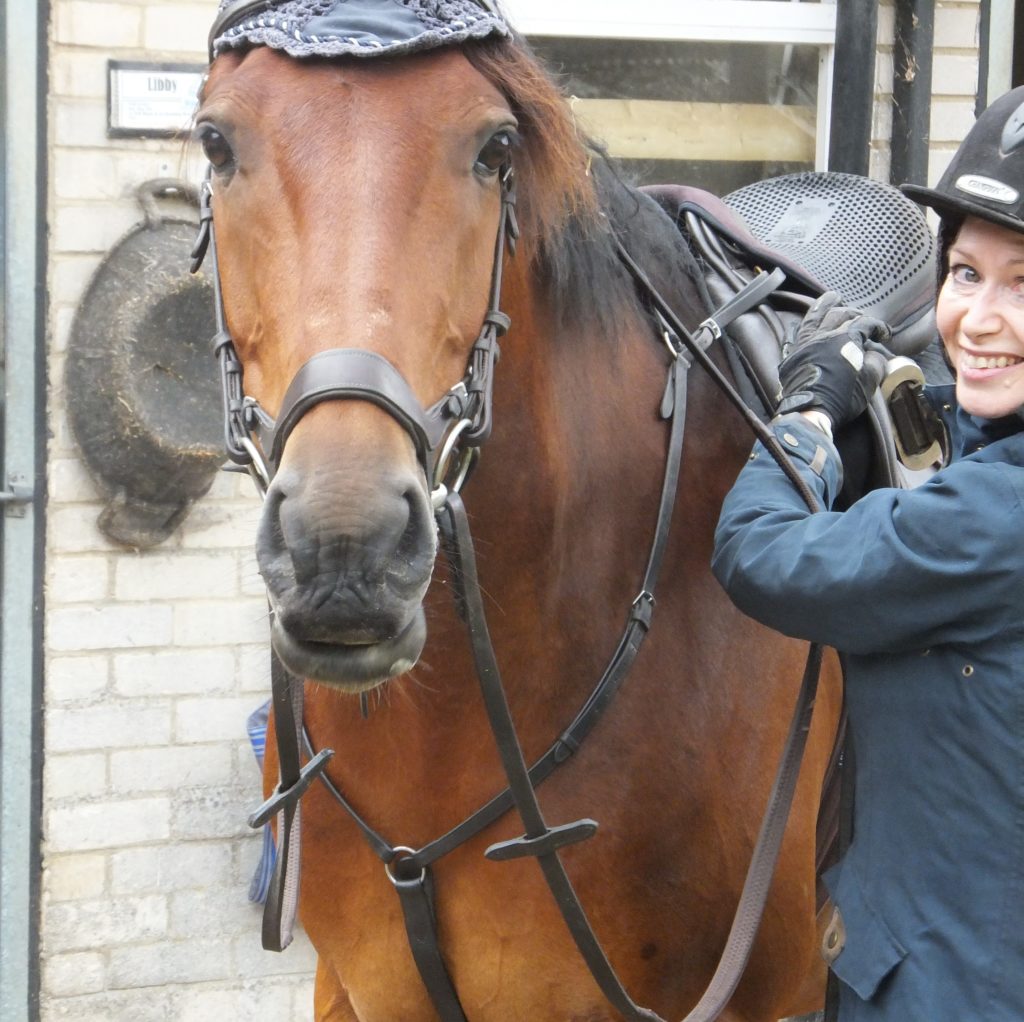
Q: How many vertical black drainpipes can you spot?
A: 2